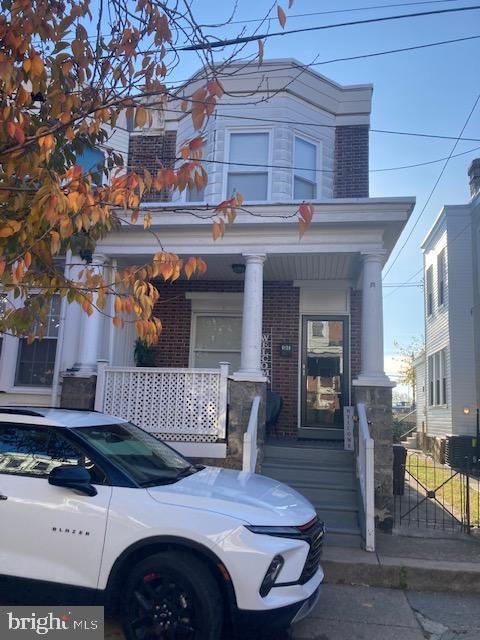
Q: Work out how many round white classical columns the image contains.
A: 3